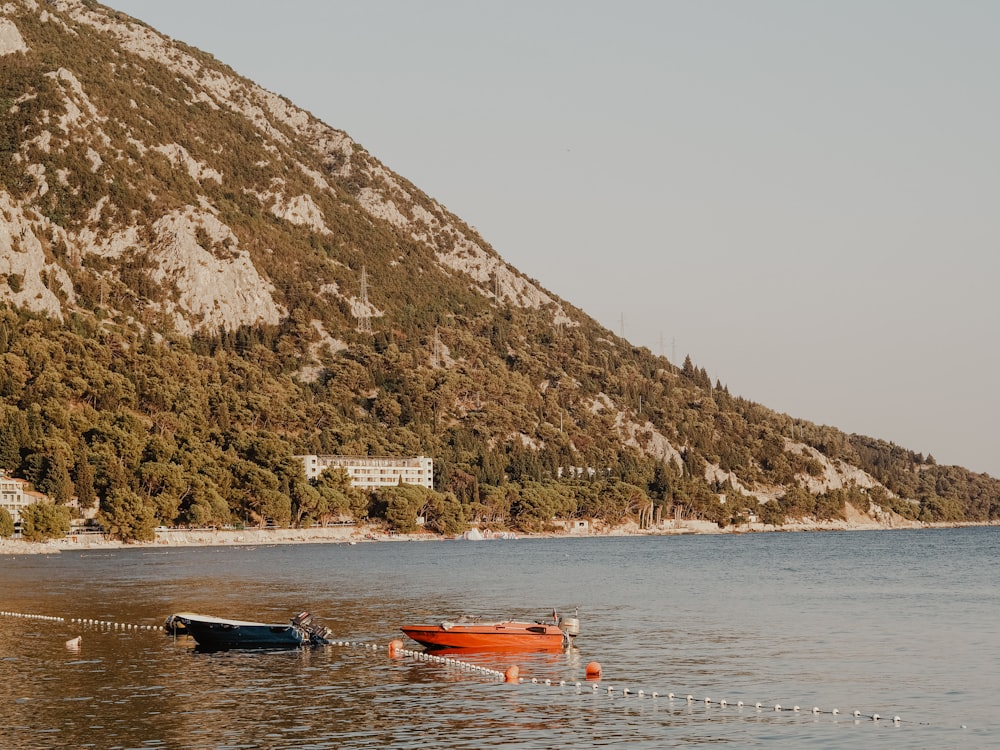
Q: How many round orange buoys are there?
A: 3